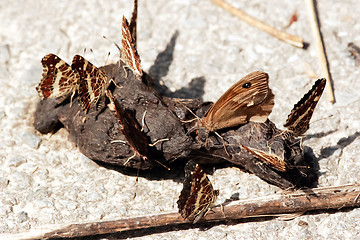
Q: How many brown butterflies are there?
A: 1